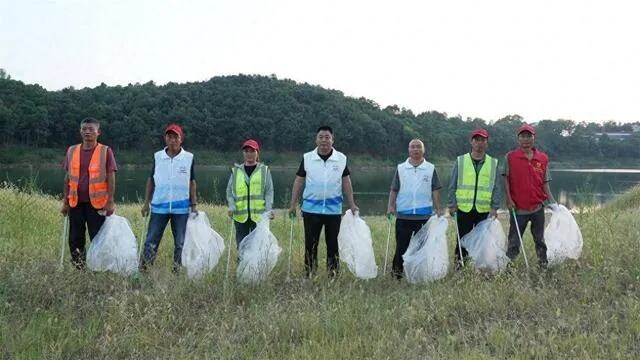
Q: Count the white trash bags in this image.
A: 7